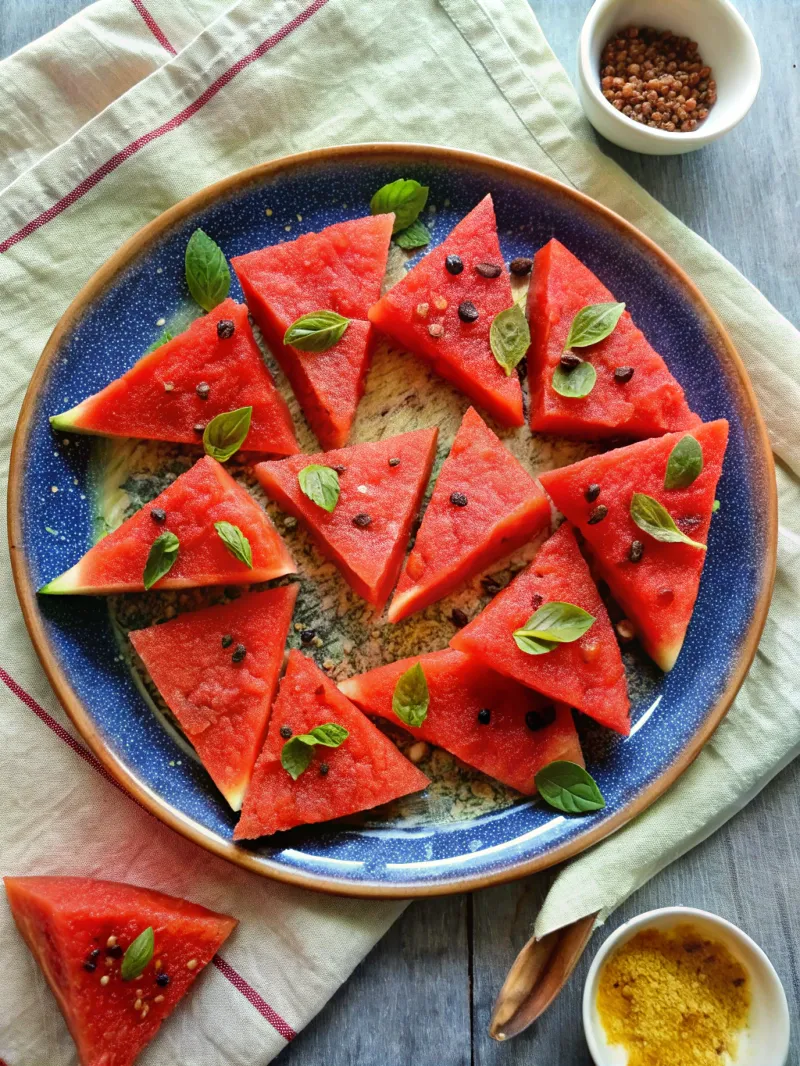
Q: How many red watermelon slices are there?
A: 13